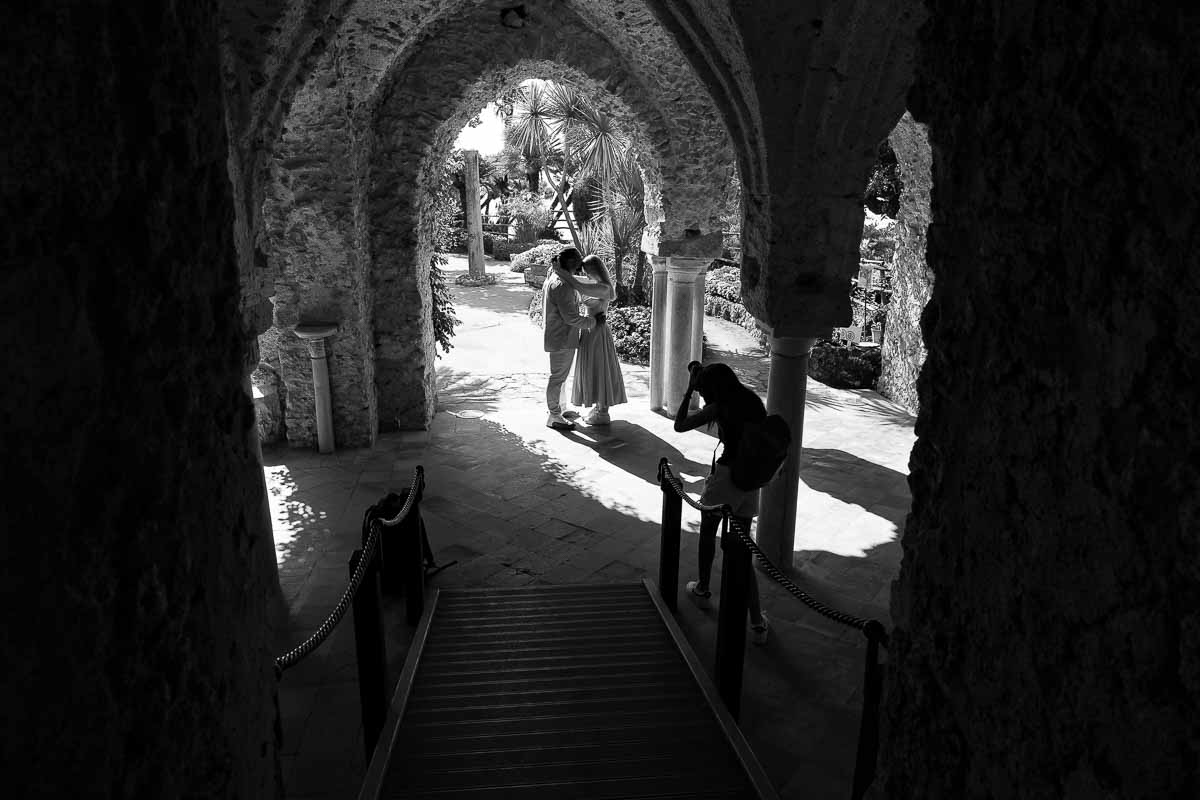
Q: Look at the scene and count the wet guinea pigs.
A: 0